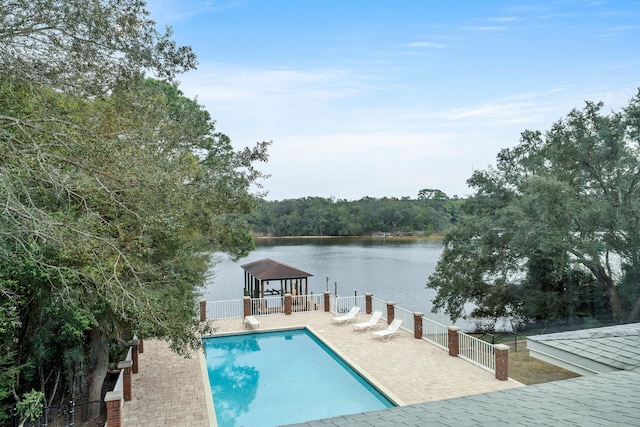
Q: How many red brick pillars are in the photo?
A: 13